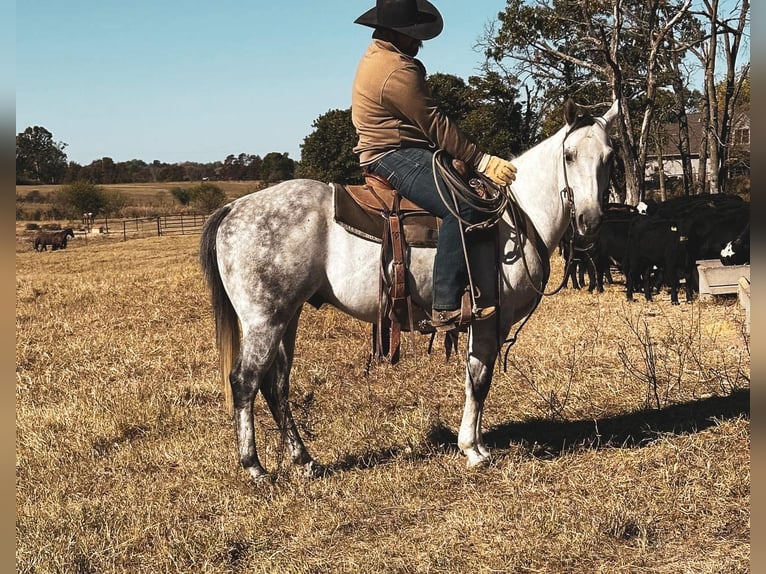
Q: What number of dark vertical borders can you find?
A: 2